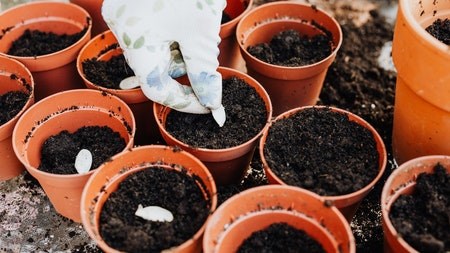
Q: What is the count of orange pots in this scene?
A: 13